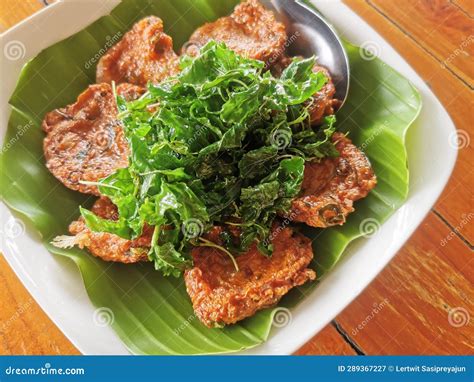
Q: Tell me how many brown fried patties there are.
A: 7